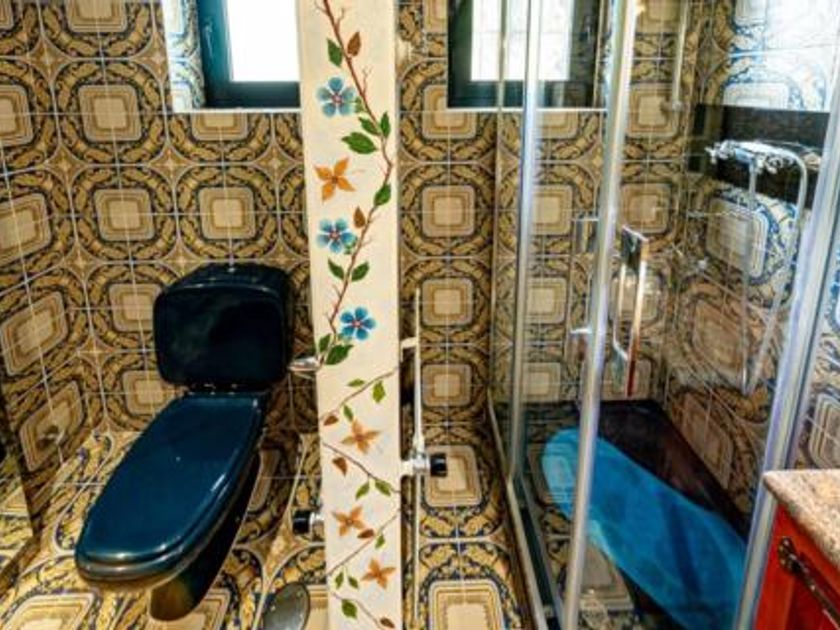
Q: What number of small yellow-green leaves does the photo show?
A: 9